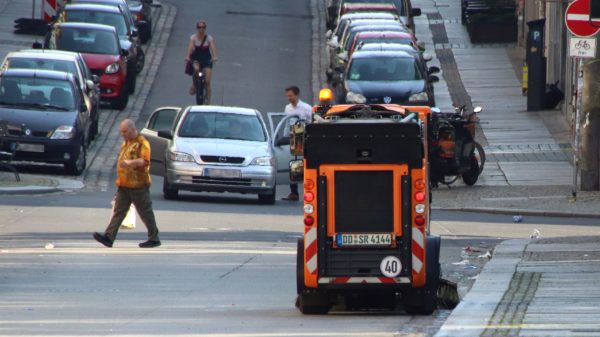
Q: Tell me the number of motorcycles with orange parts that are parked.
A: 1